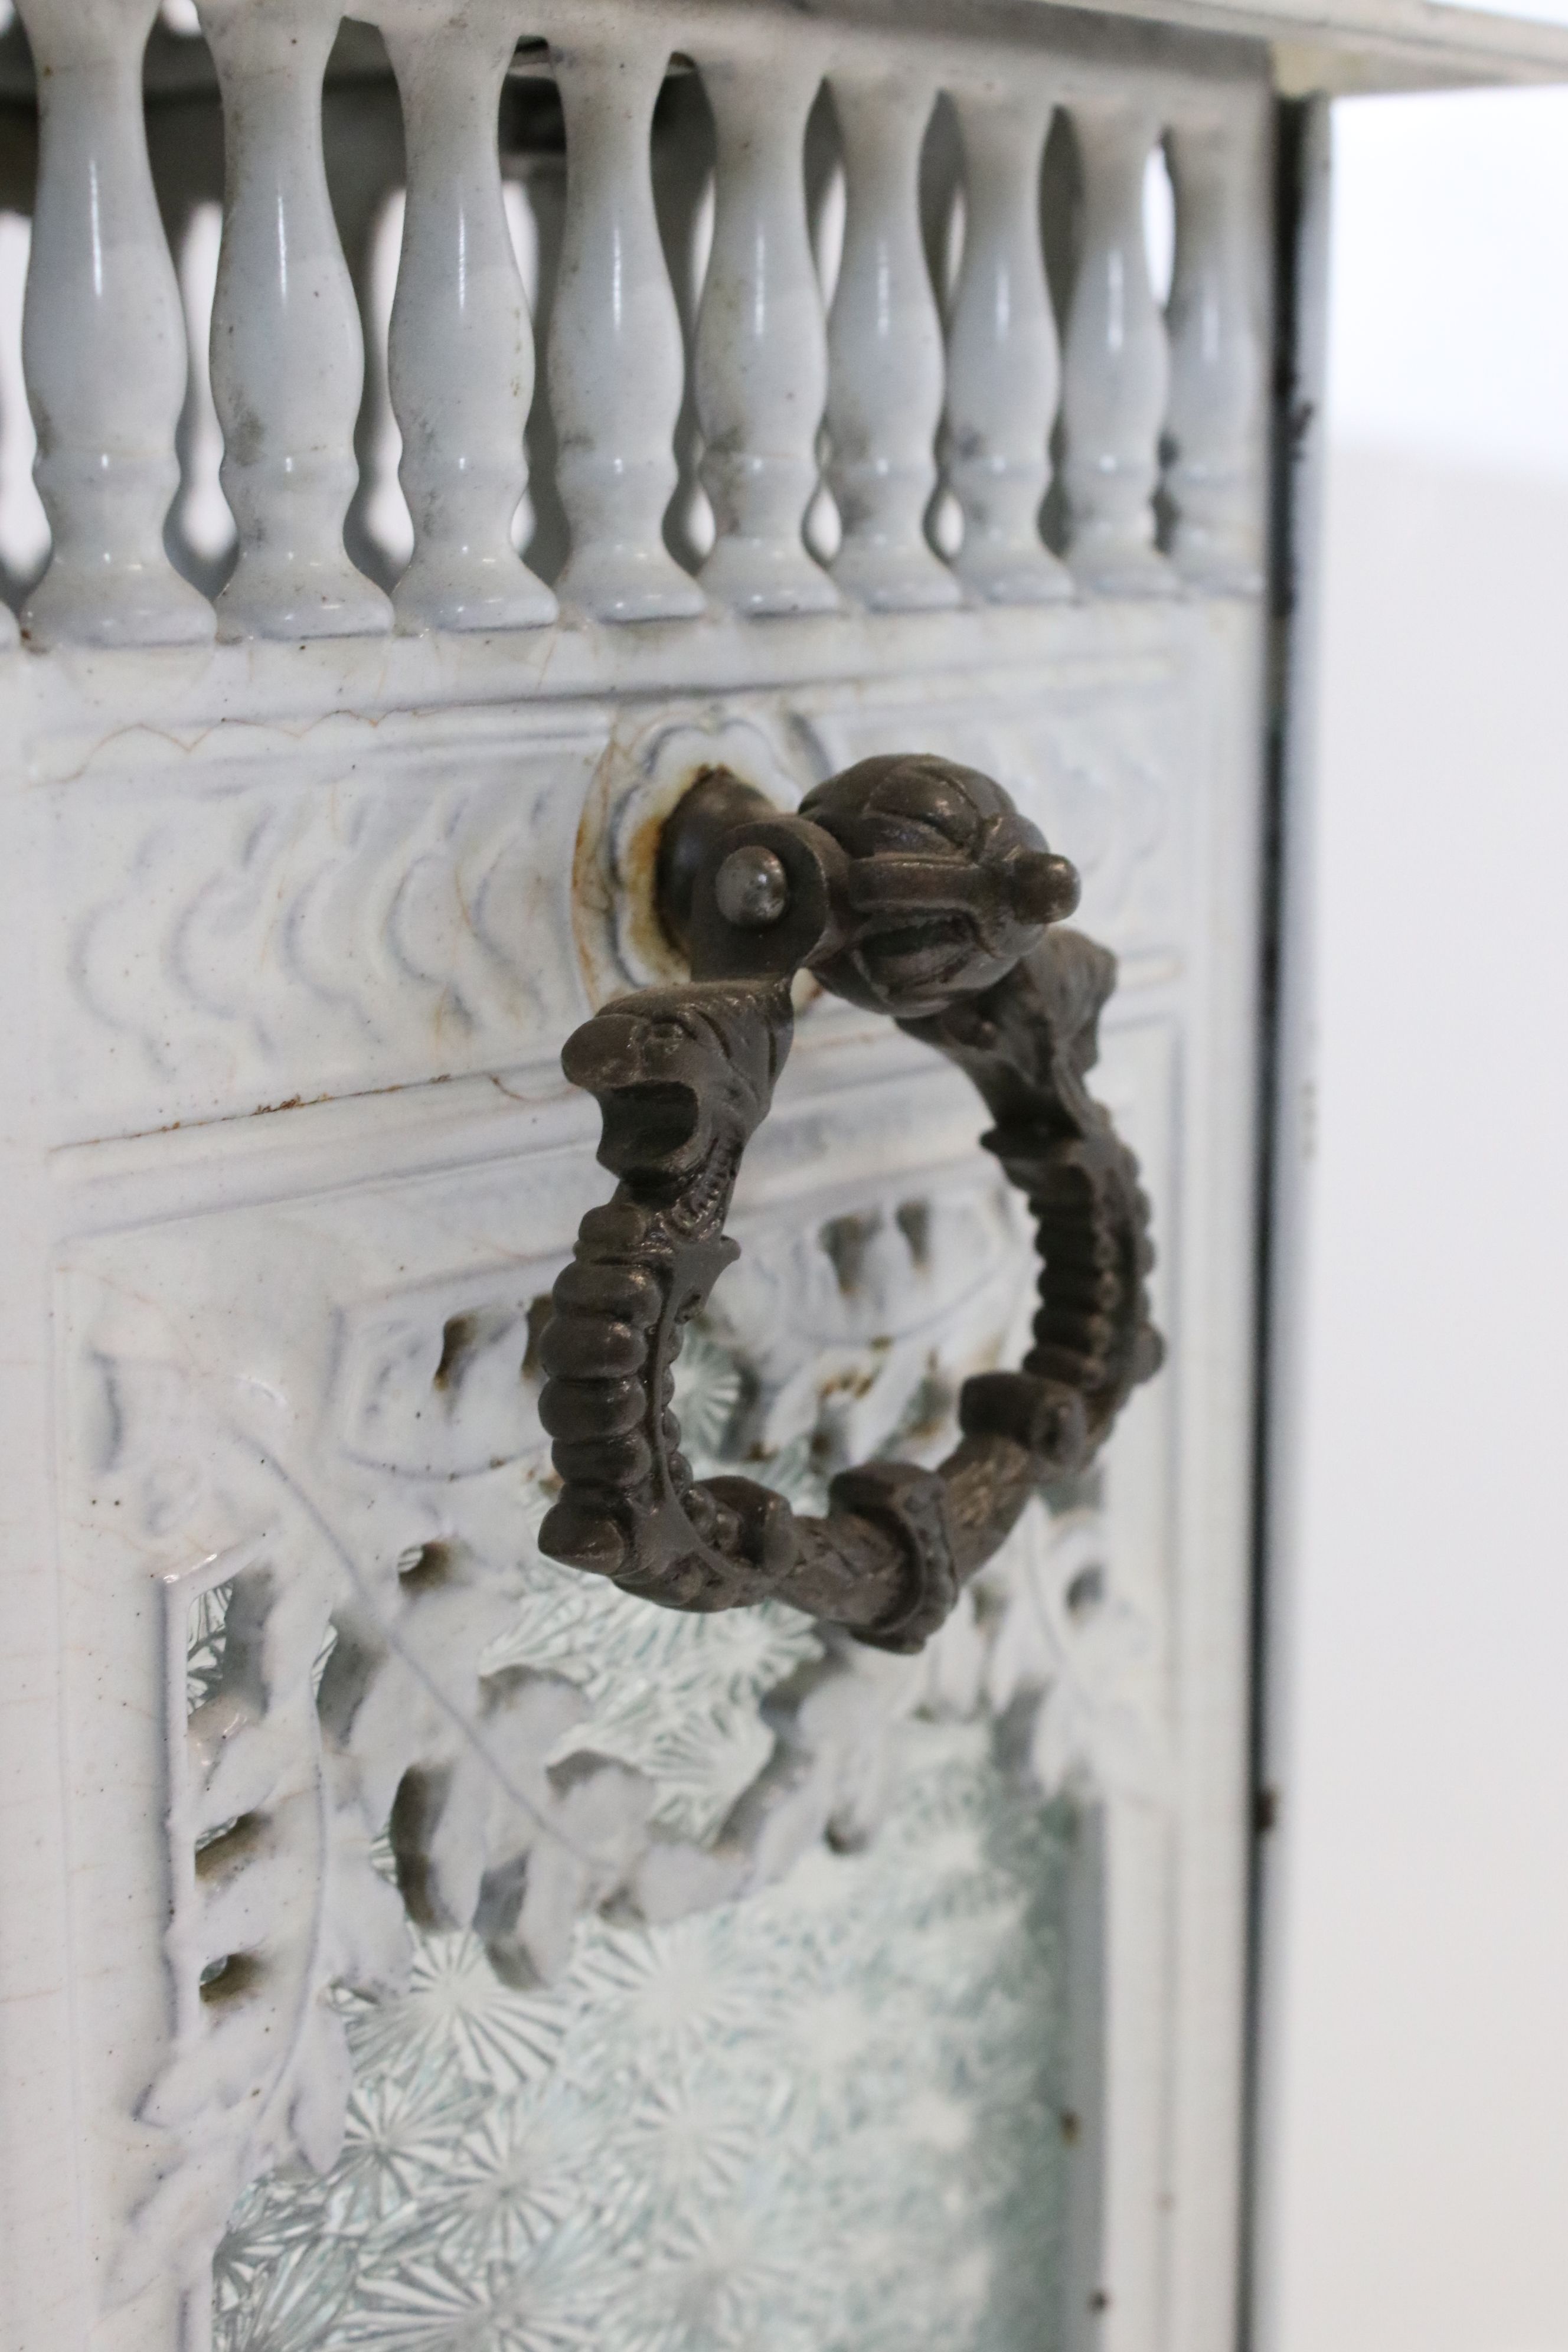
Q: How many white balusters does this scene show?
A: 9